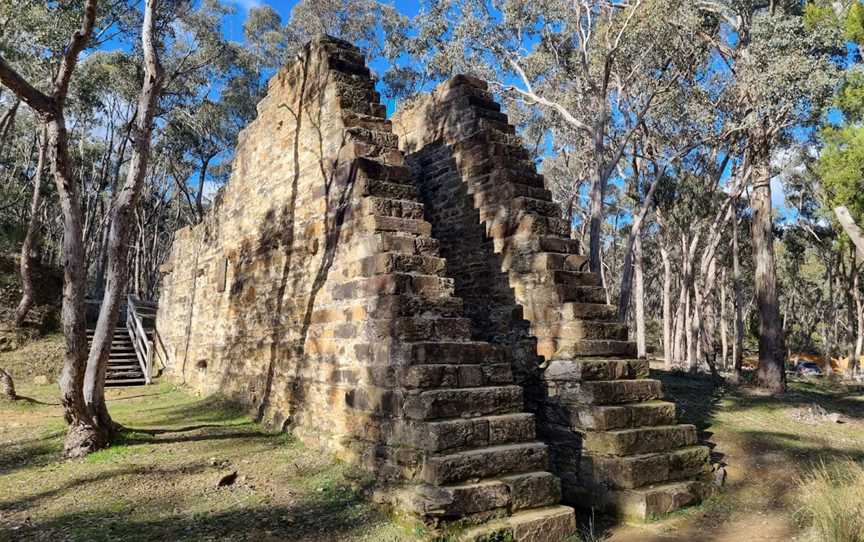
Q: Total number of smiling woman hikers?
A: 0